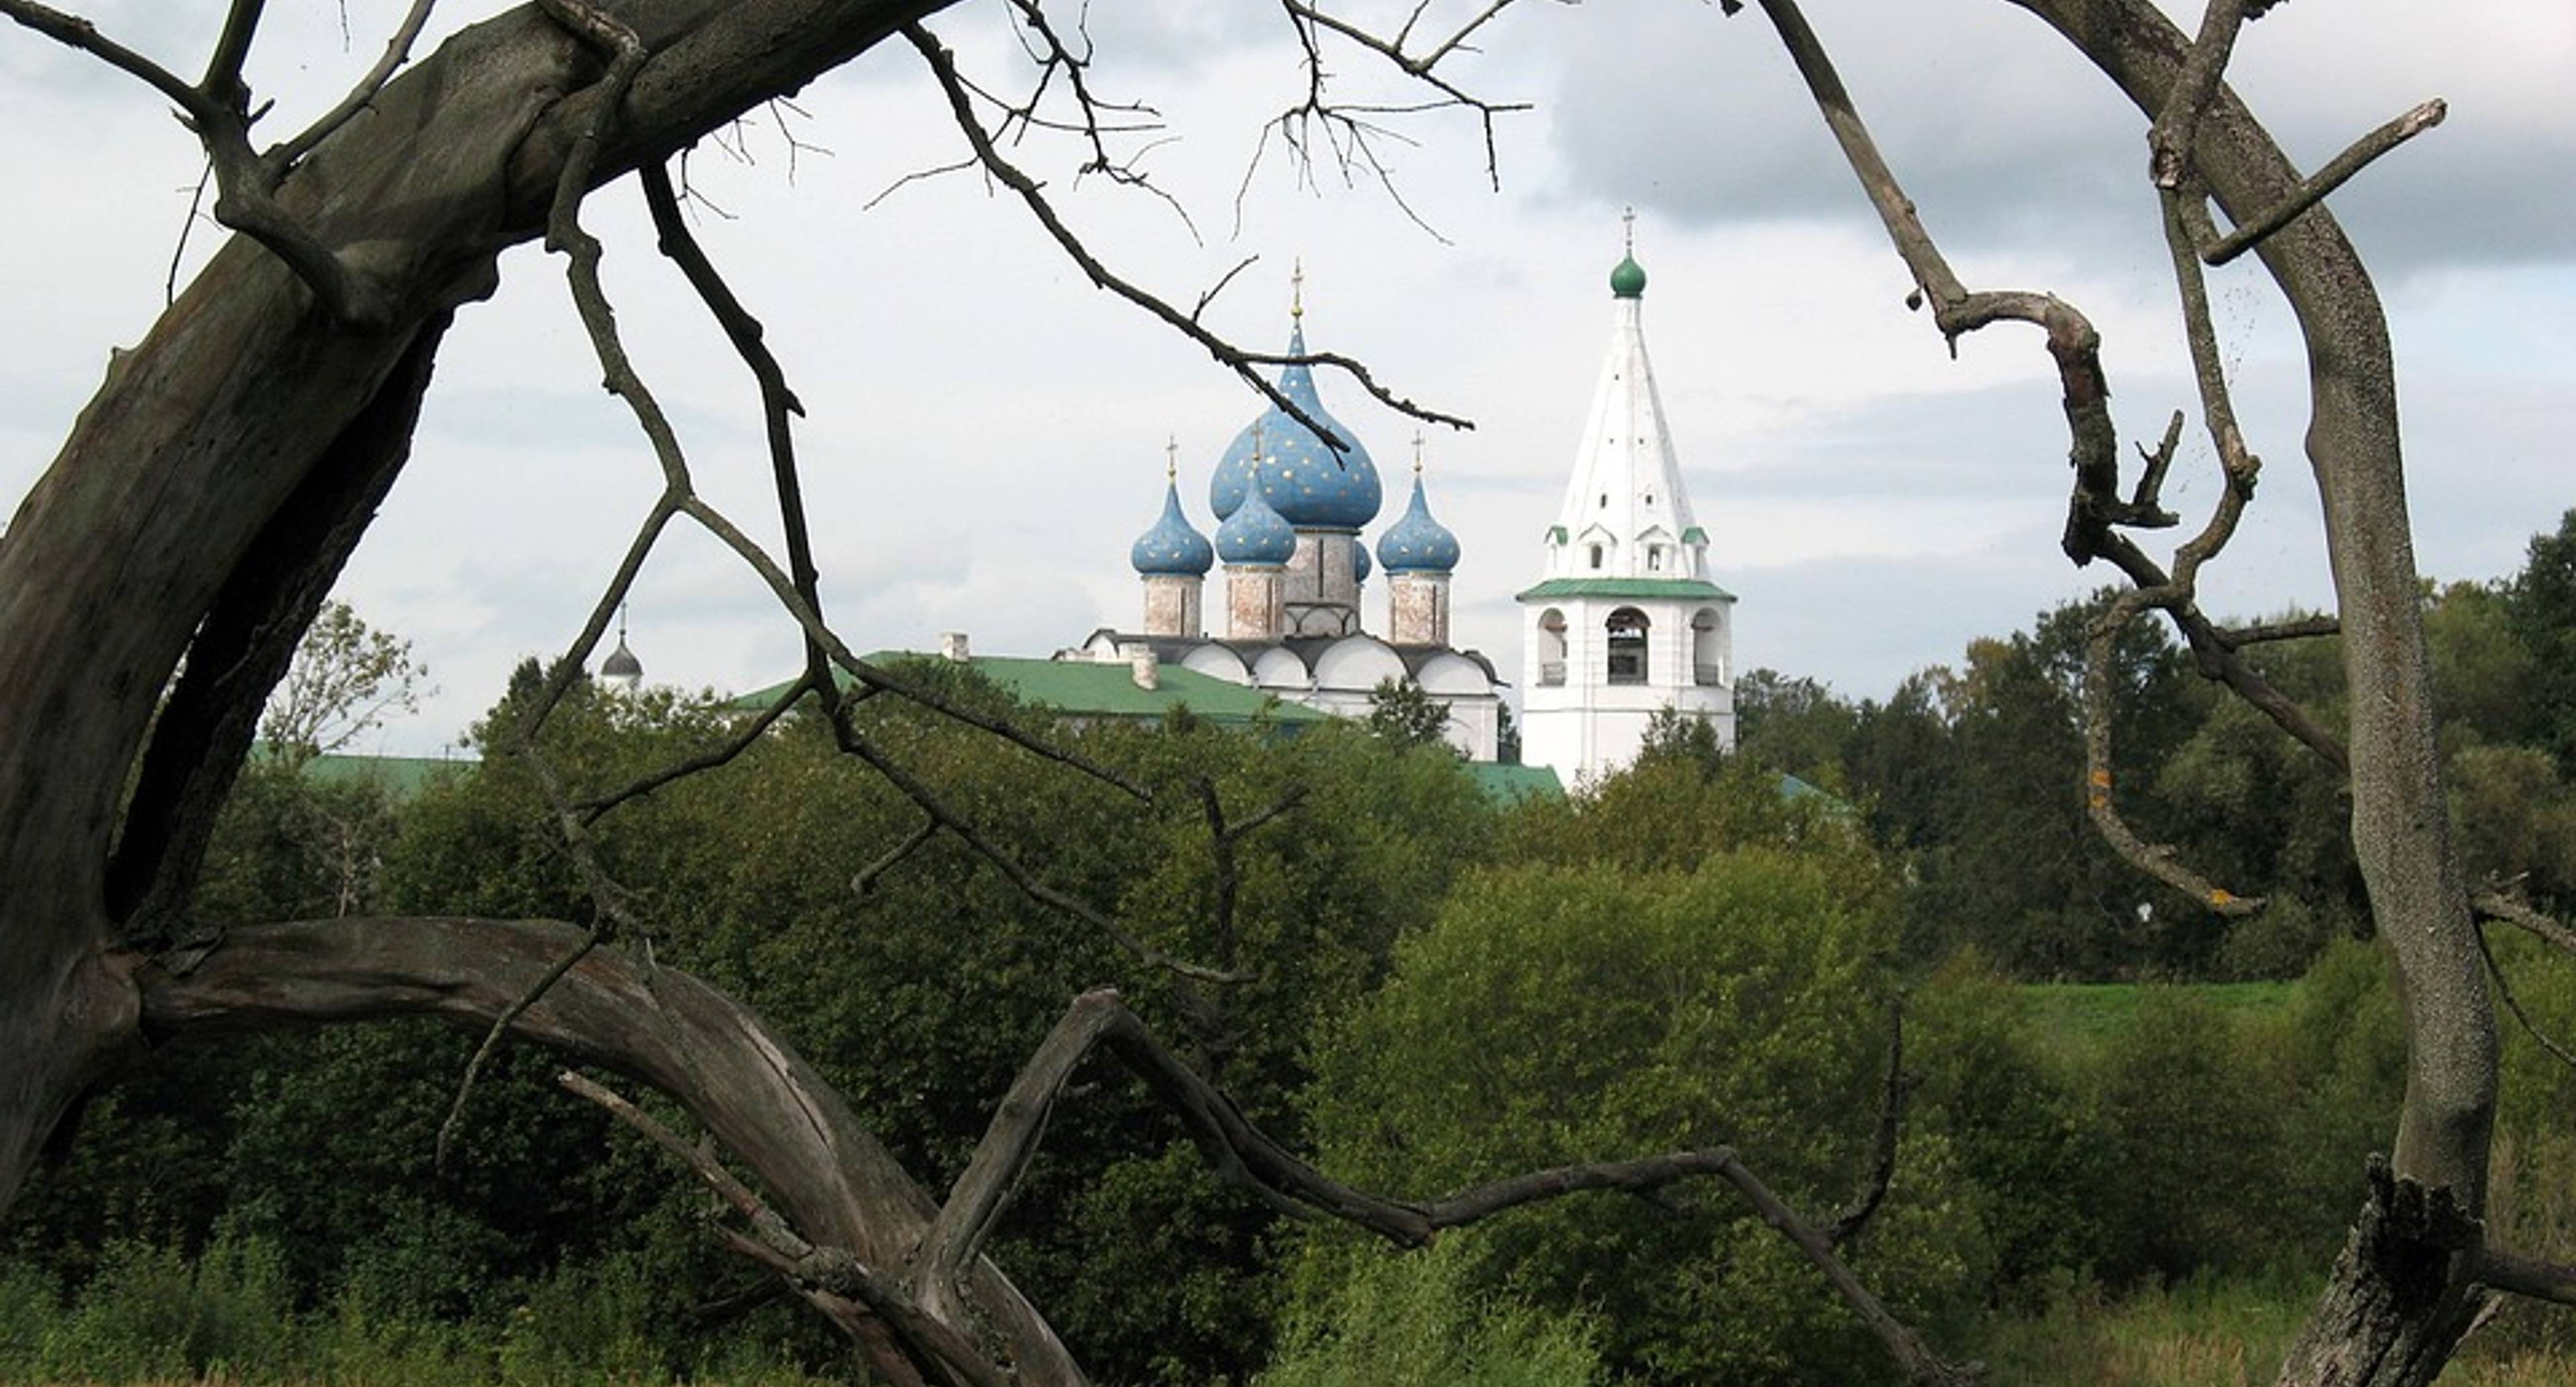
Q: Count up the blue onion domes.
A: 5